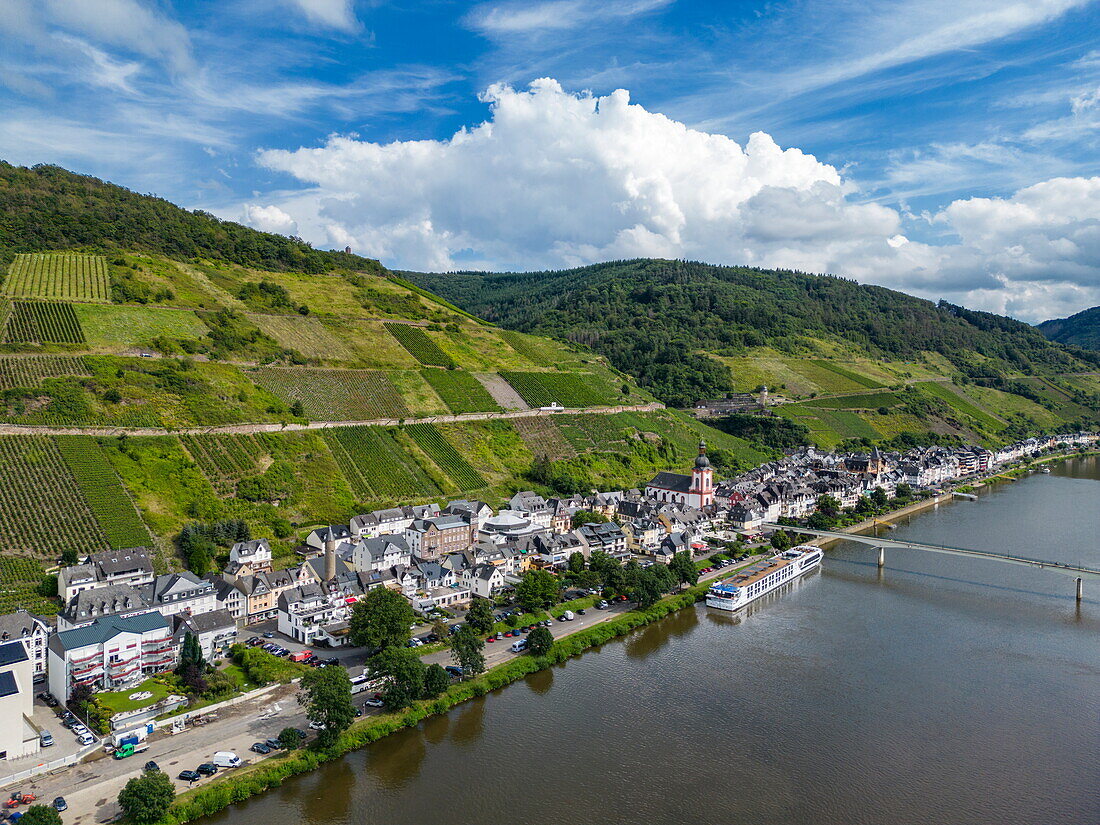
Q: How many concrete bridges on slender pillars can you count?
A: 1